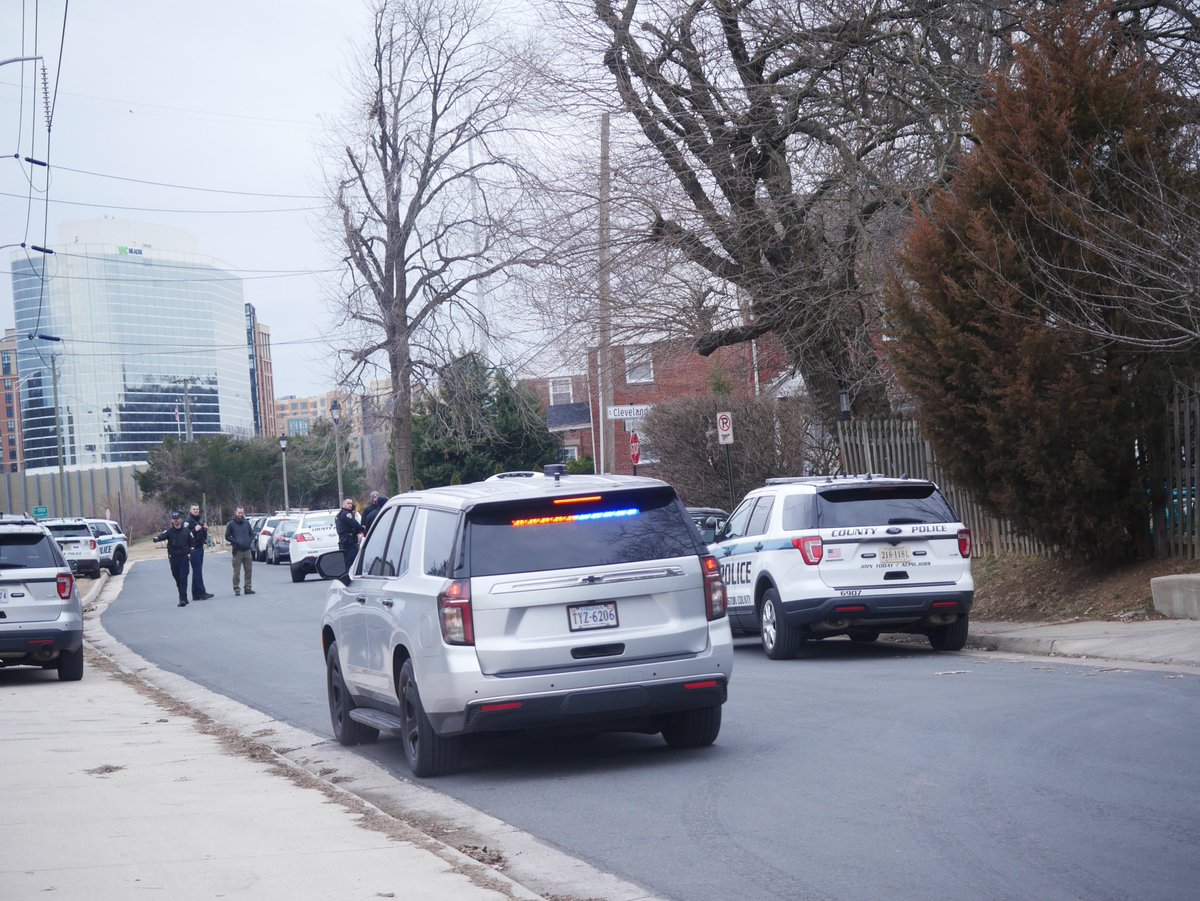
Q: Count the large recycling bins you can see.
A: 0